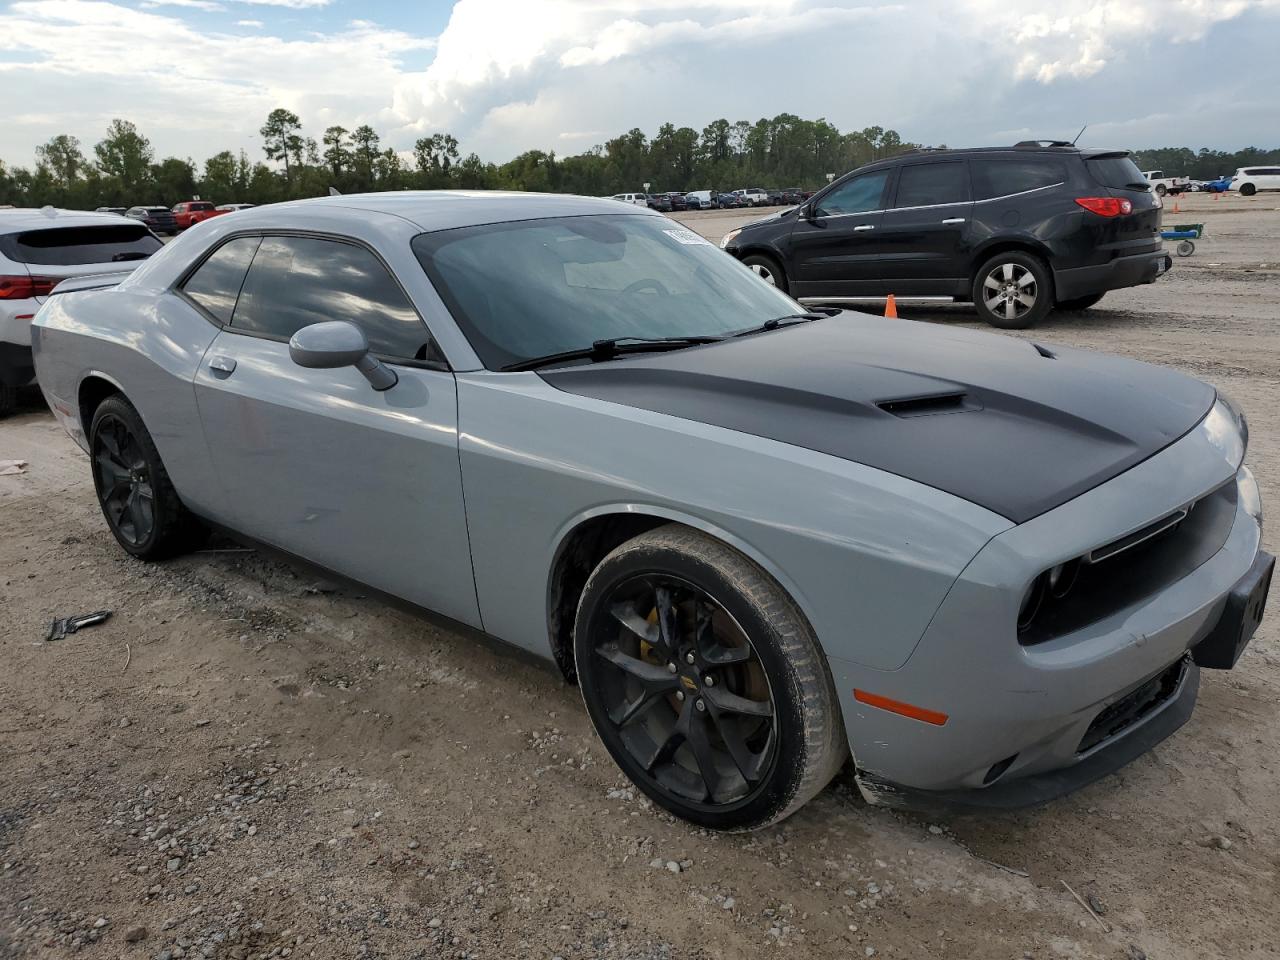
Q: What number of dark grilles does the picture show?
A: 2